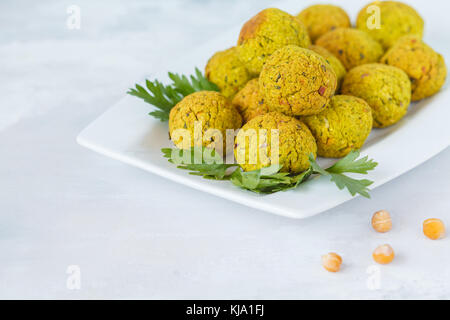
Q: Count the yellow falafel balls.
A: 13